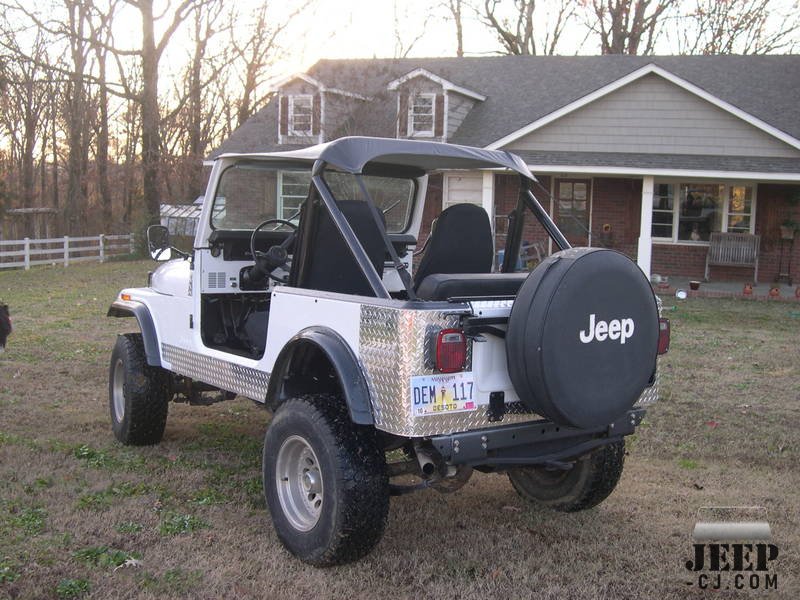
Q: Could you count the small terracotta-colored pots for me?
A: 3